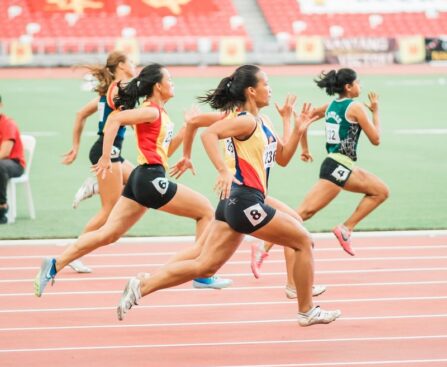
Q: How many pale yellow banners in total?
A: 5